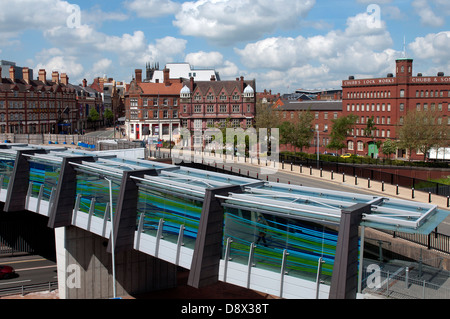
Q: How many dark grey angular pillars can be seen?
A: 5